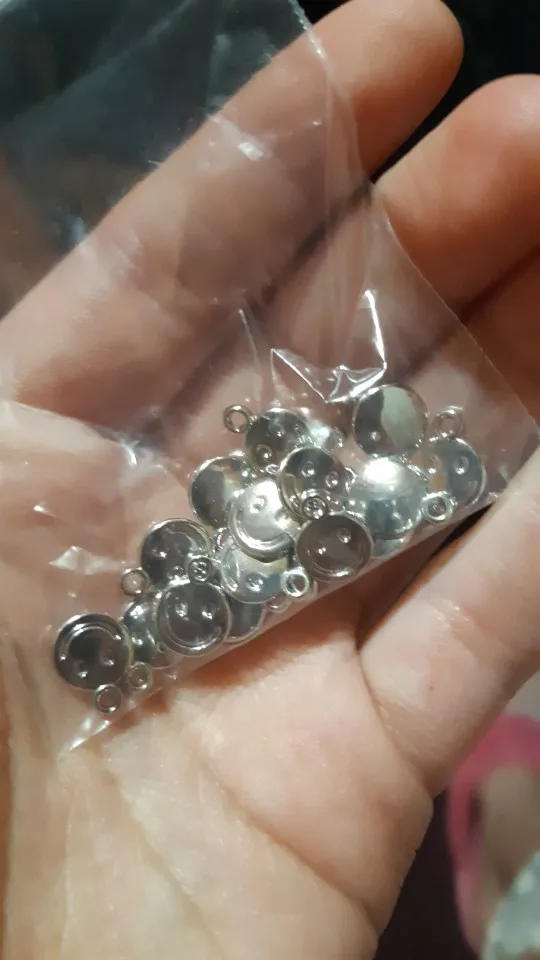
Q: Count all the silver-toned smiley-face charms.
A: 15